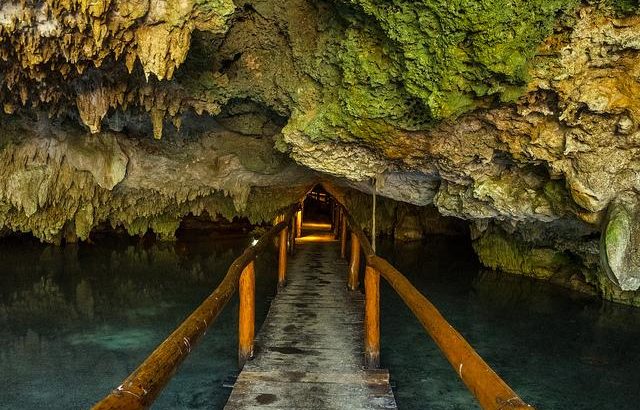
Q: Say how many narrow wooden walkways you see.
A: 1